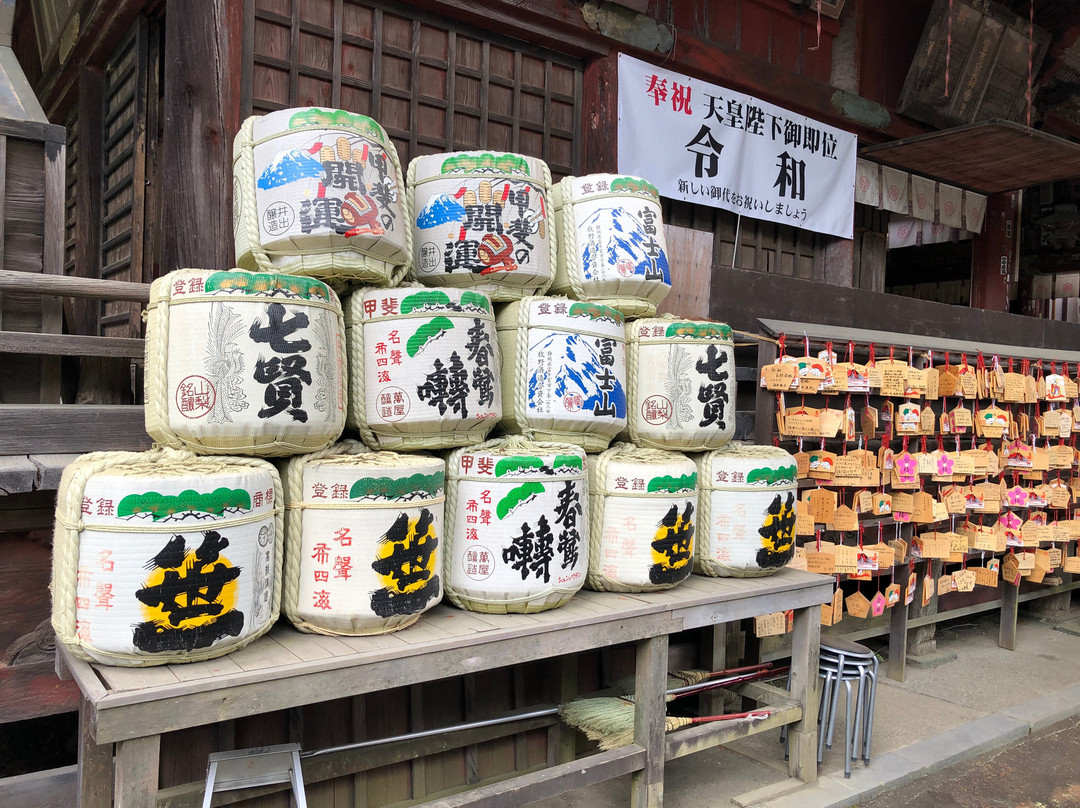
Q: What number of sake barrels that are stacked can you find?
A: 12